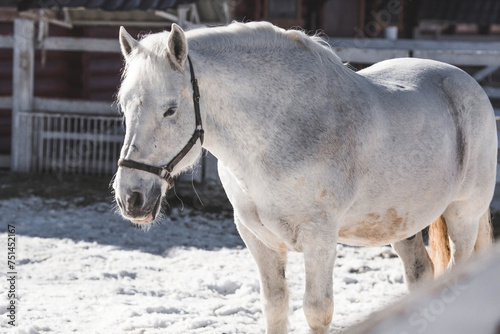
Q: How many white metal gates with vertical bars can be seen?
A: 1